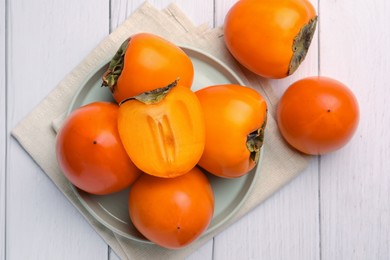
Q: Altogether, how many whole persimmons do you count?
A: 6